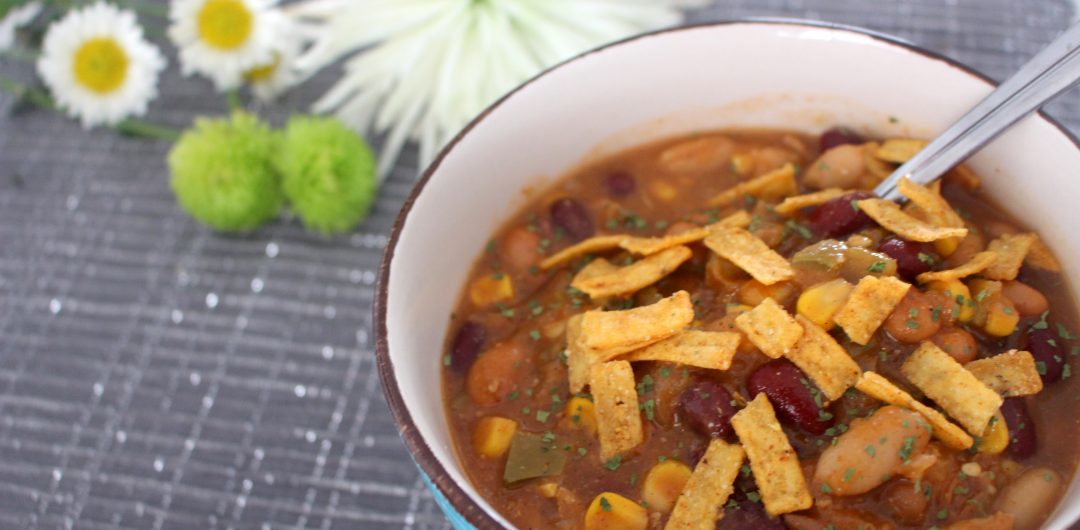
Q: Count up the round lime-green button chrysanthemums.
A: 2